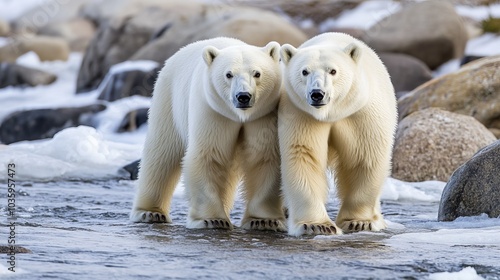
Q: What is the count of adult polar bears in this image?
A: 2